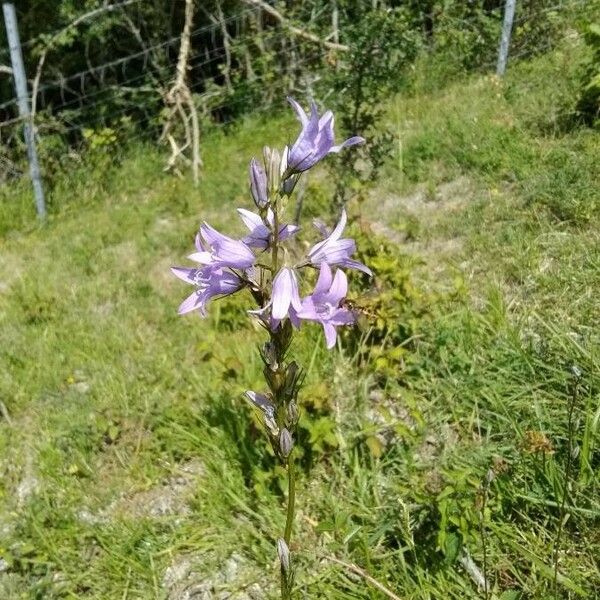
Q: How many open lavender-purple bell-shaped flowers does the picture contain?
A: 7